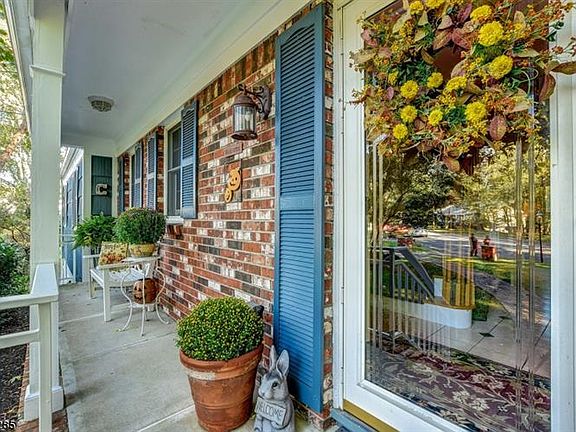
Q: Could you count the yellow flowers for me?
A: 12